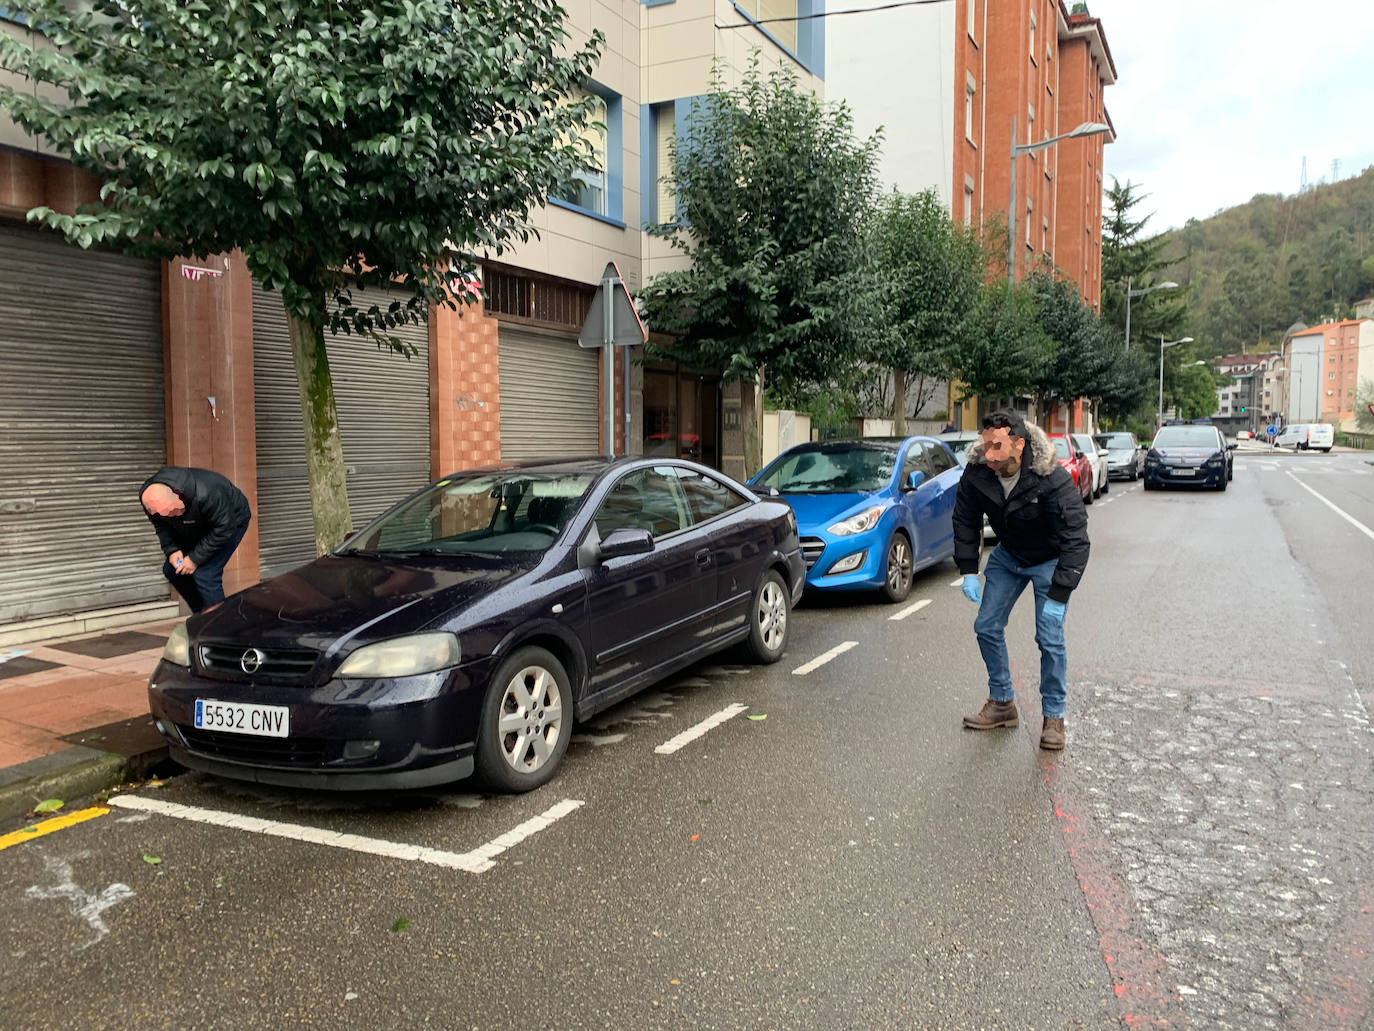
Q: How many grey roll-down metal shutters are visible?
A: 3